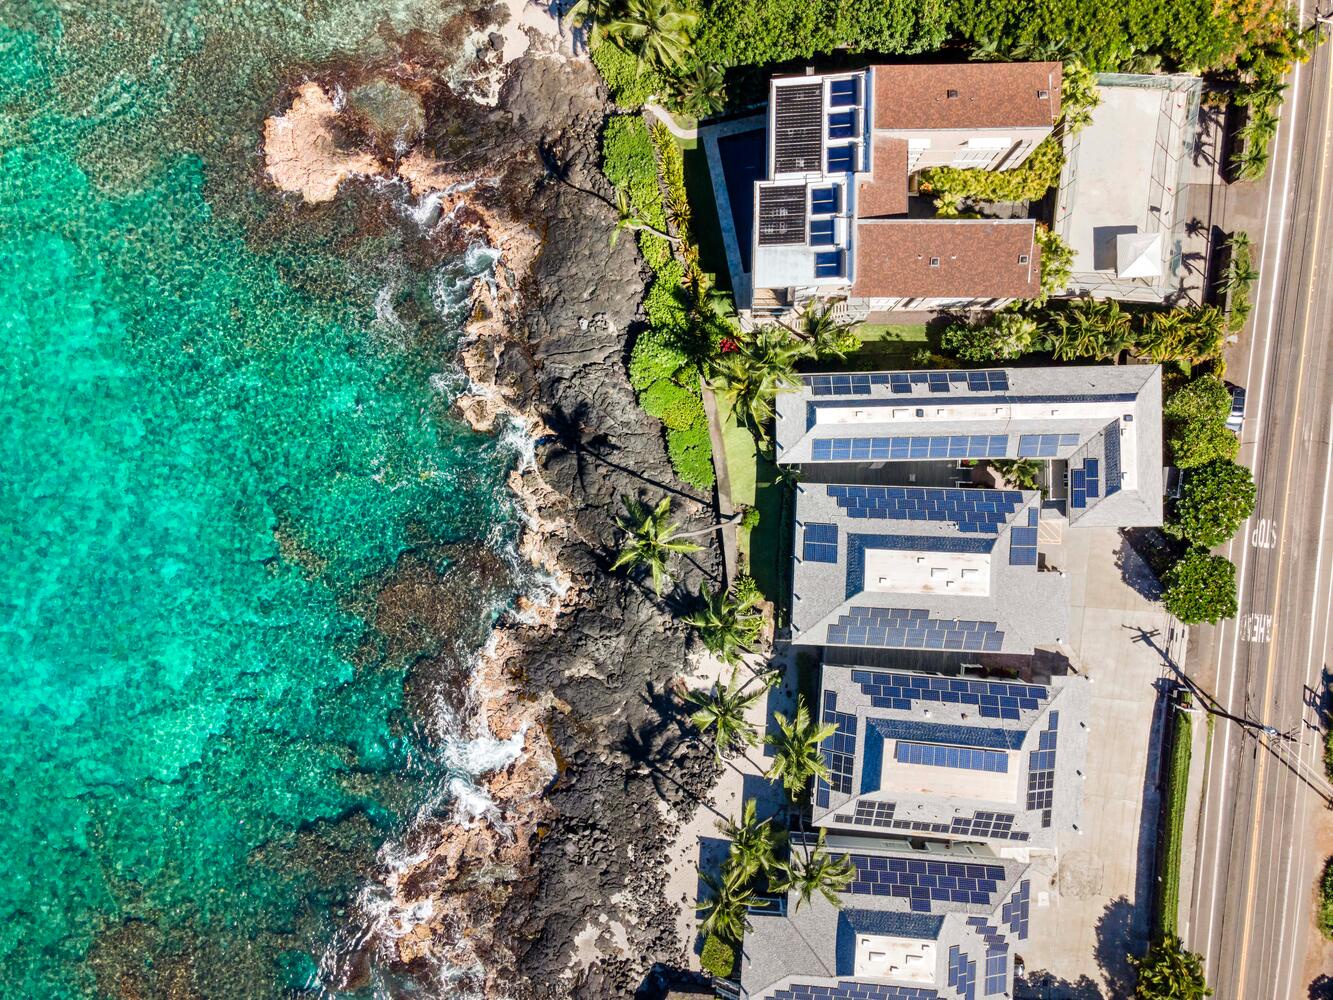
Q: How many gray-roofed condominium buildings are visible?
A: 4